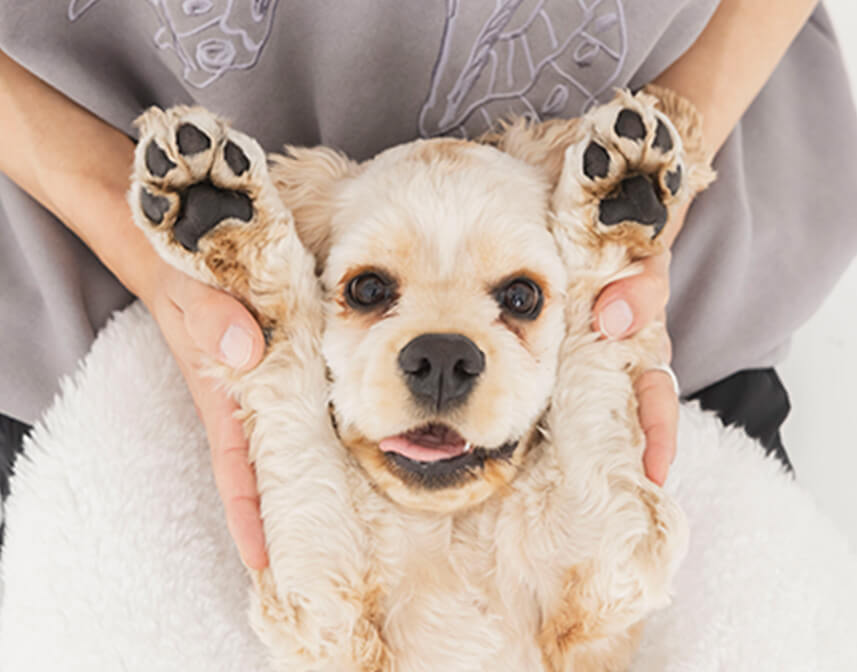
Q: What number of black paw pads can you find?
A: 10